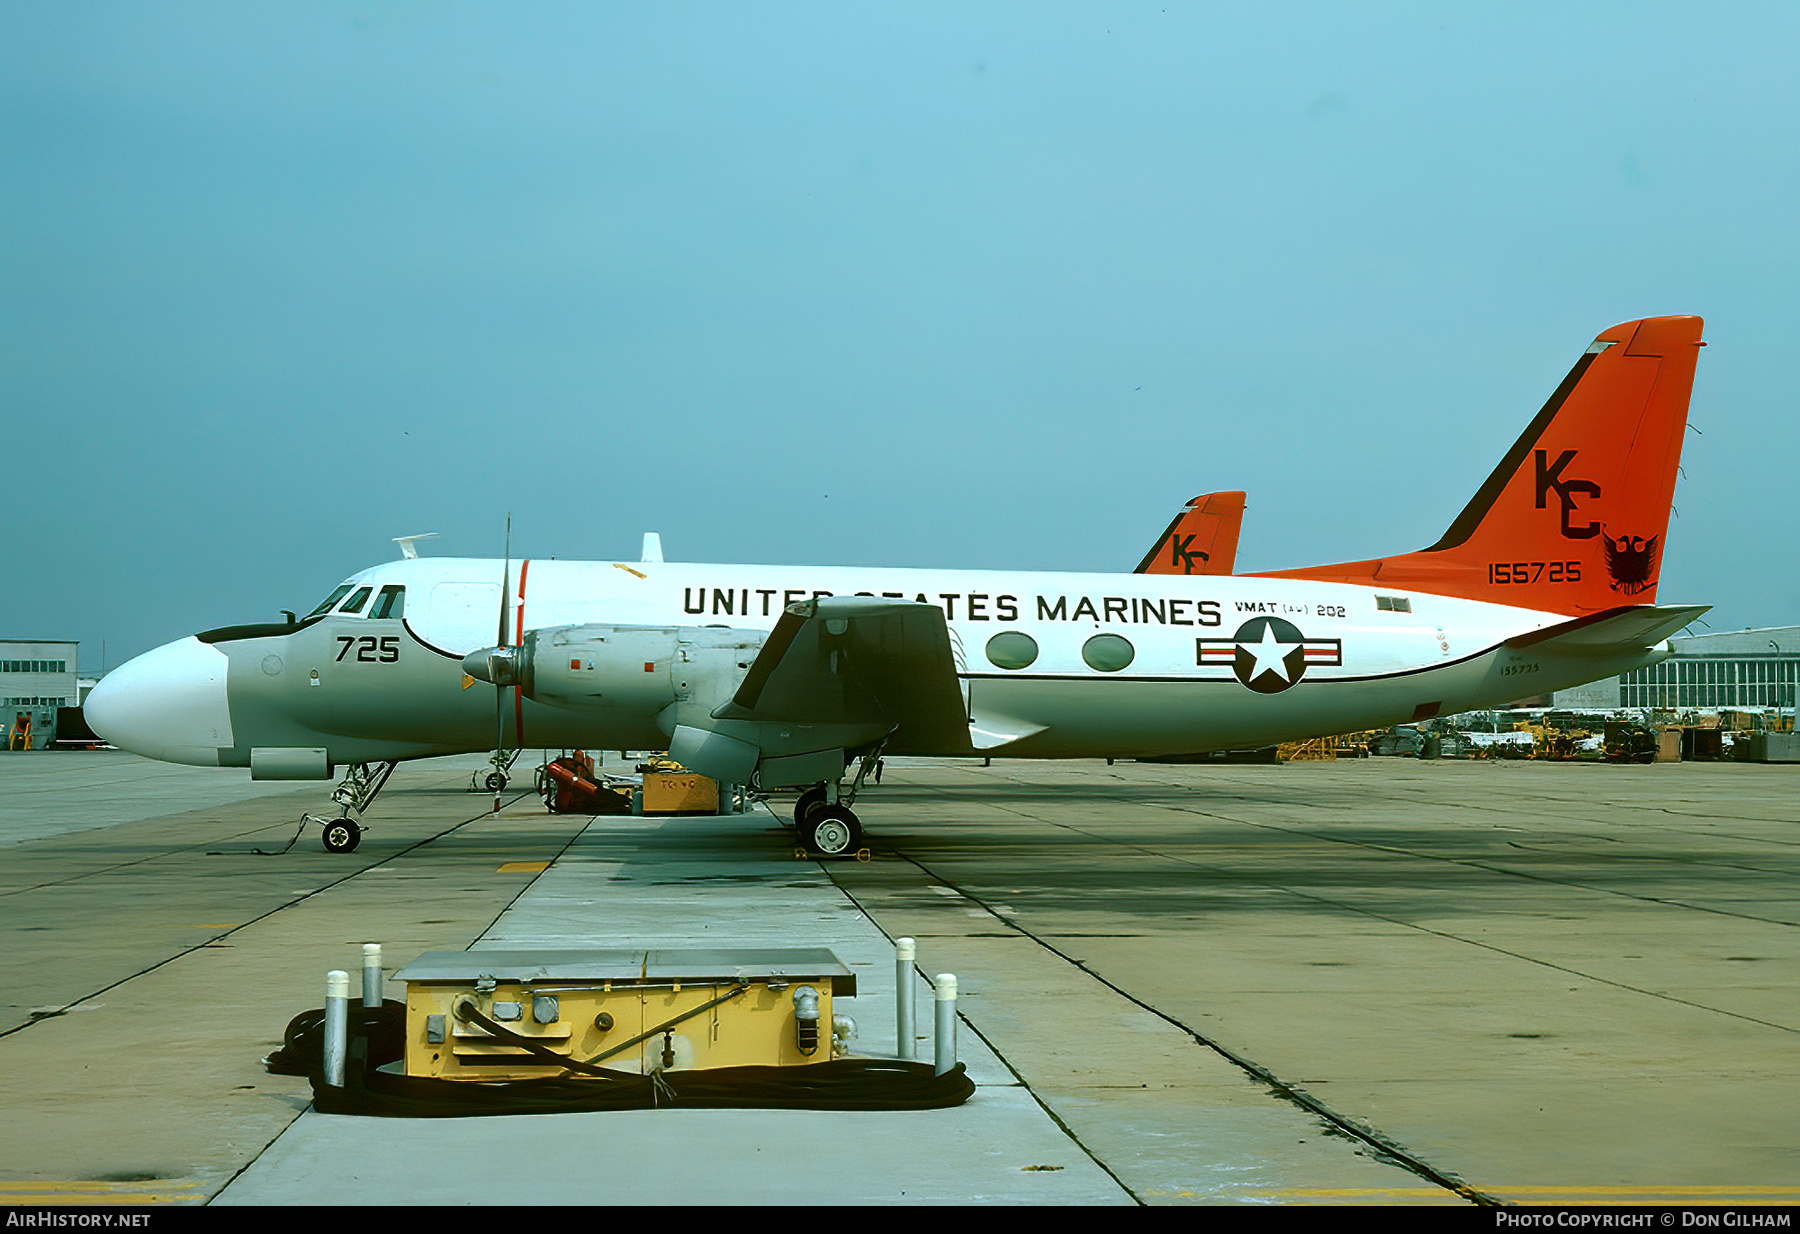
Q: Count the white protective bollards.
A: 4